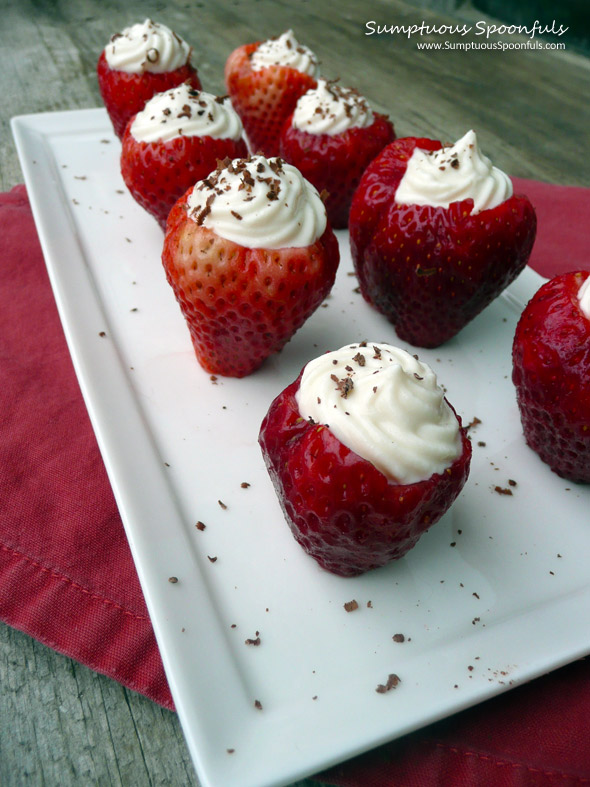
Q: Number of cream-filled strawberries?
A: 8